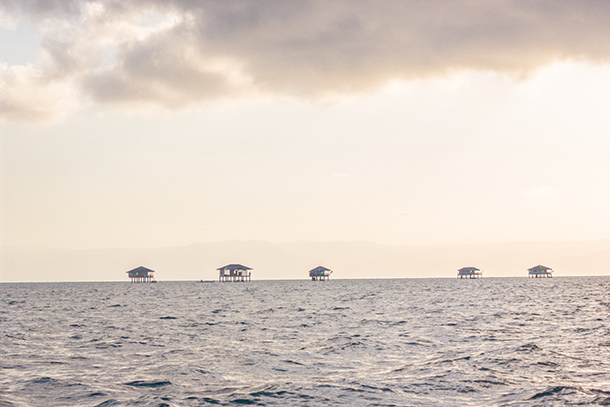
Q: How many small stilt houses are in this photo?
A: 5